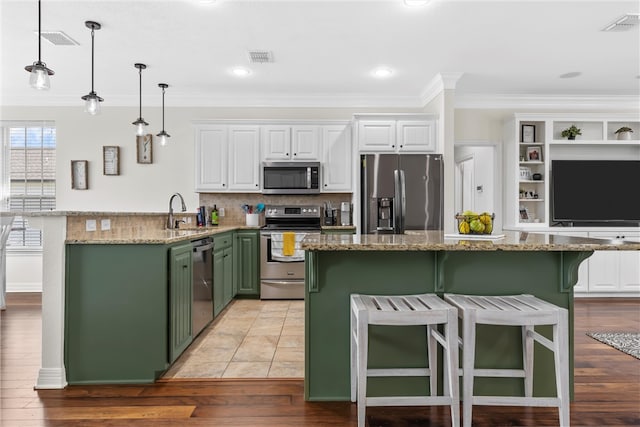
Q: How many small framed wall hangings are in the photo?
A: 3